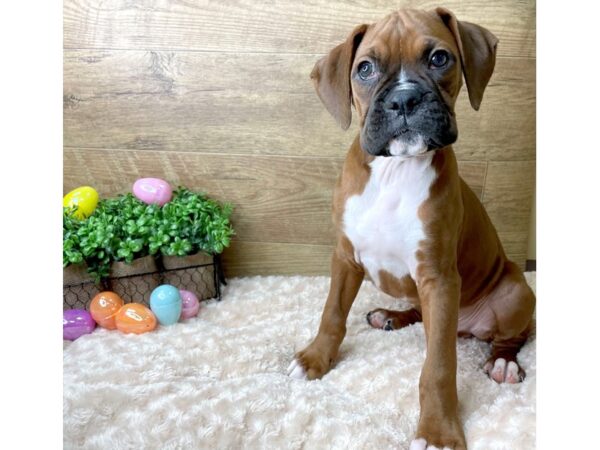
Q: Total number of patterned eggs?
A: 0